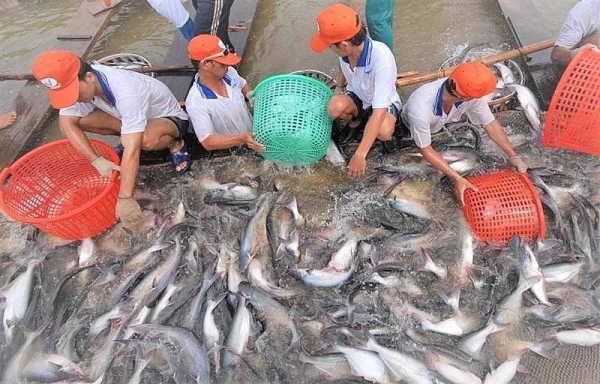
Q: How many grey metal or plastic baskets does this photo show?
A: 3